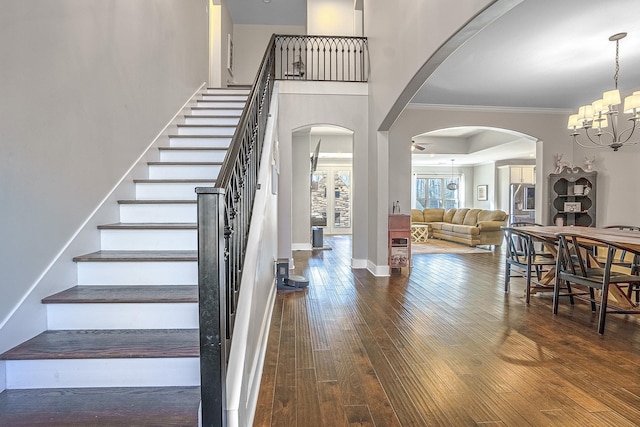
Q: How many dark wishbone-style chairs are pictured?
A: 4